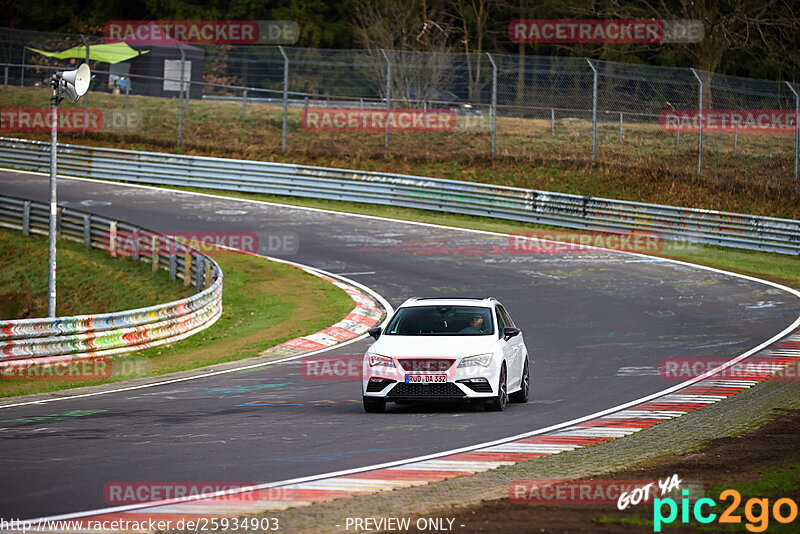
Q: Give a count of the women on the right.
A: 0